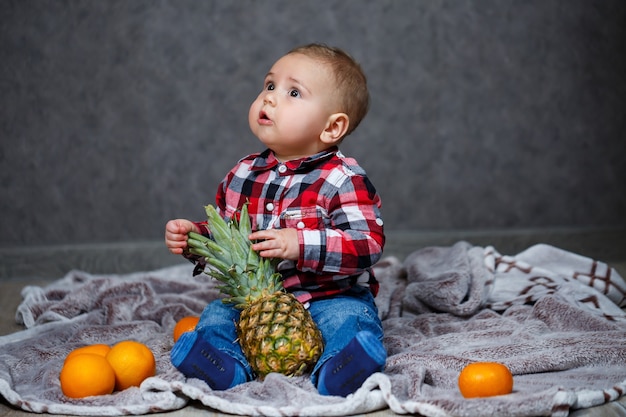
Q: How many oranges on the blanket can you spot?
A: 5